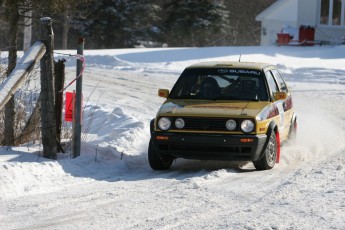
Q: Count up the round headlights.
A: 4